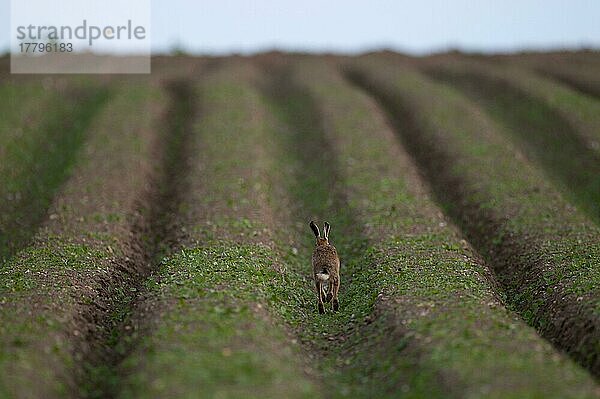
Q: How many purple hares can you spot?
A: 0